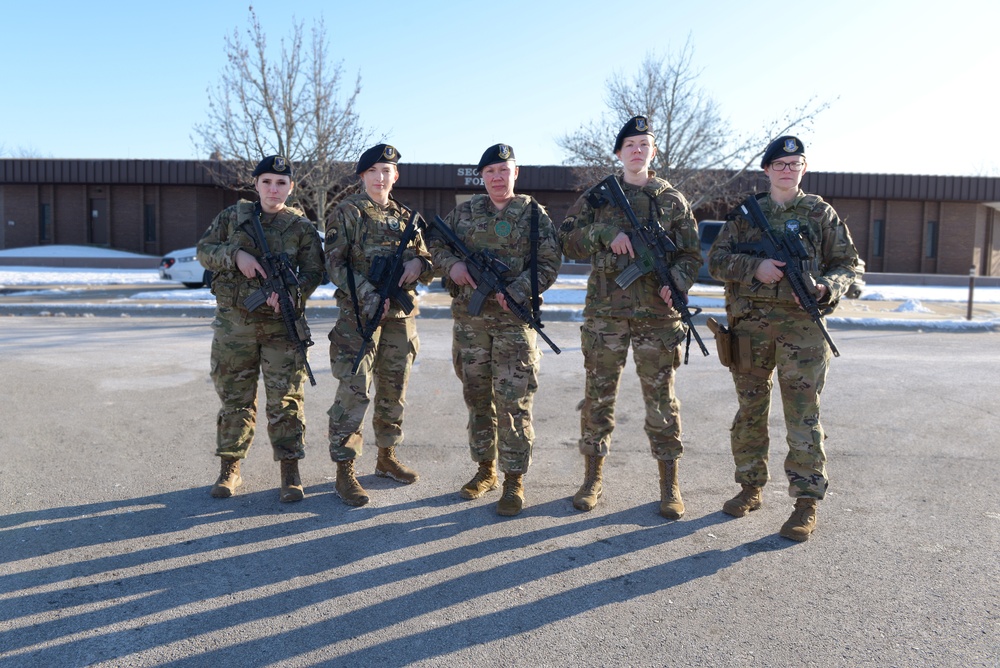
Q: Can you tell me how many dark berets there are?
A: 5